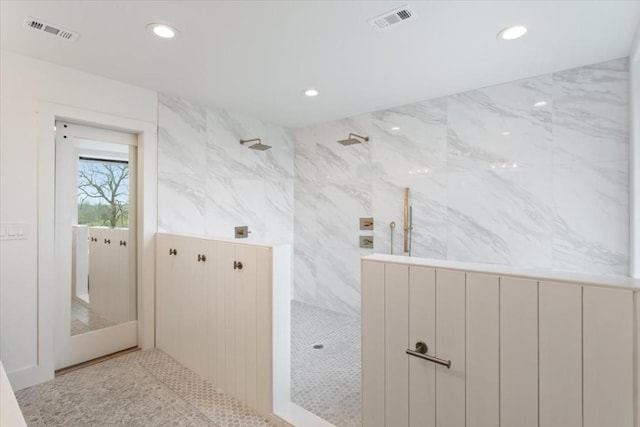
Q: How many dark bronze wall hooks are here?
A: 3